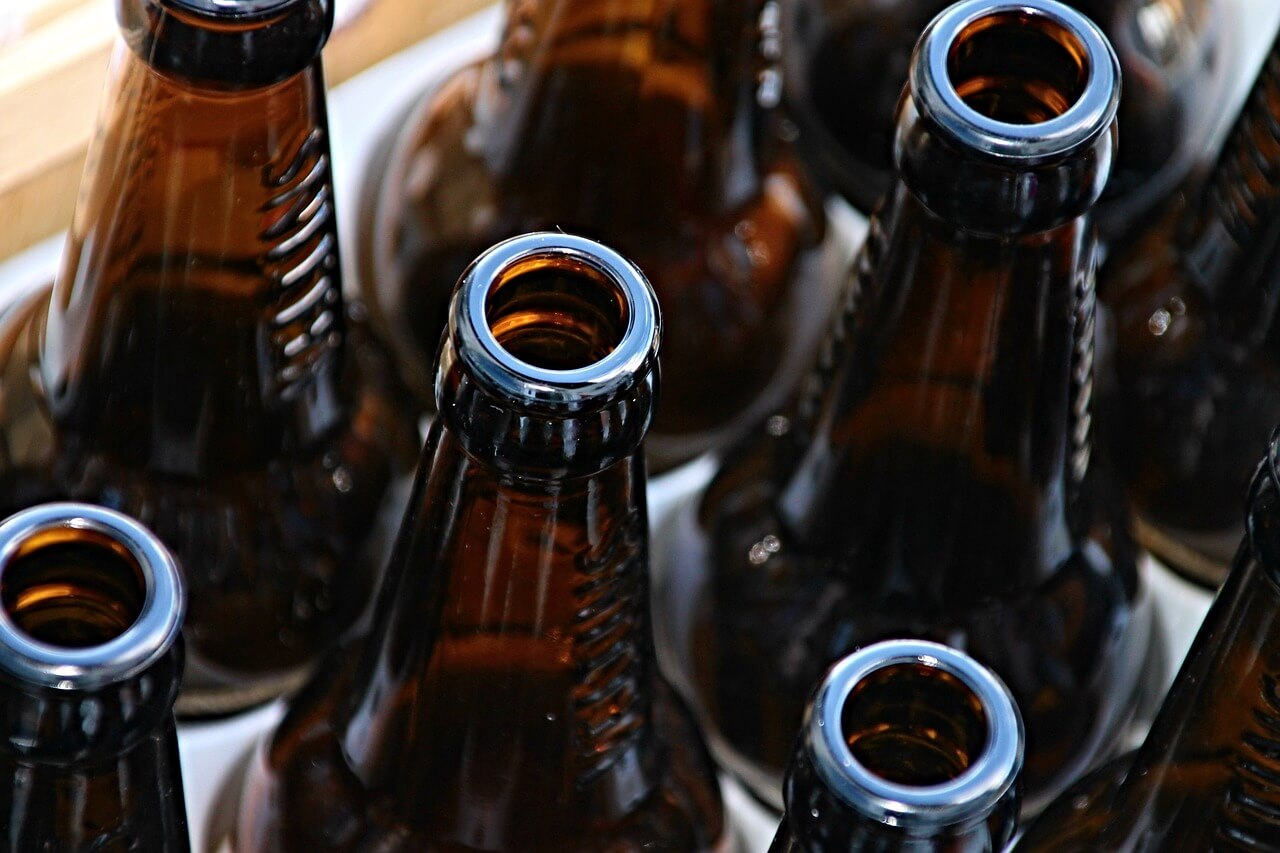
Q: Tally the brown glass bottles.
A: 9